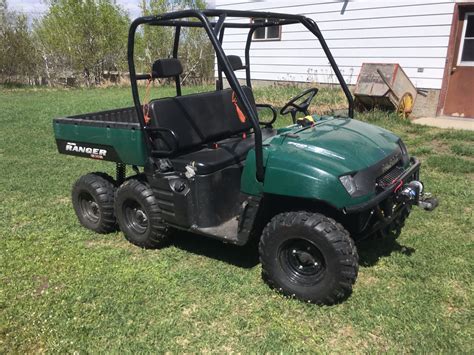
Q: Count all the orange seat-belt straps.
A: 2